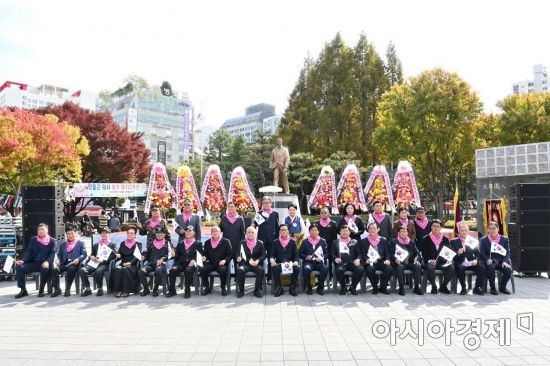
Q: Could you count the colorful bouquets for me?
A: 8